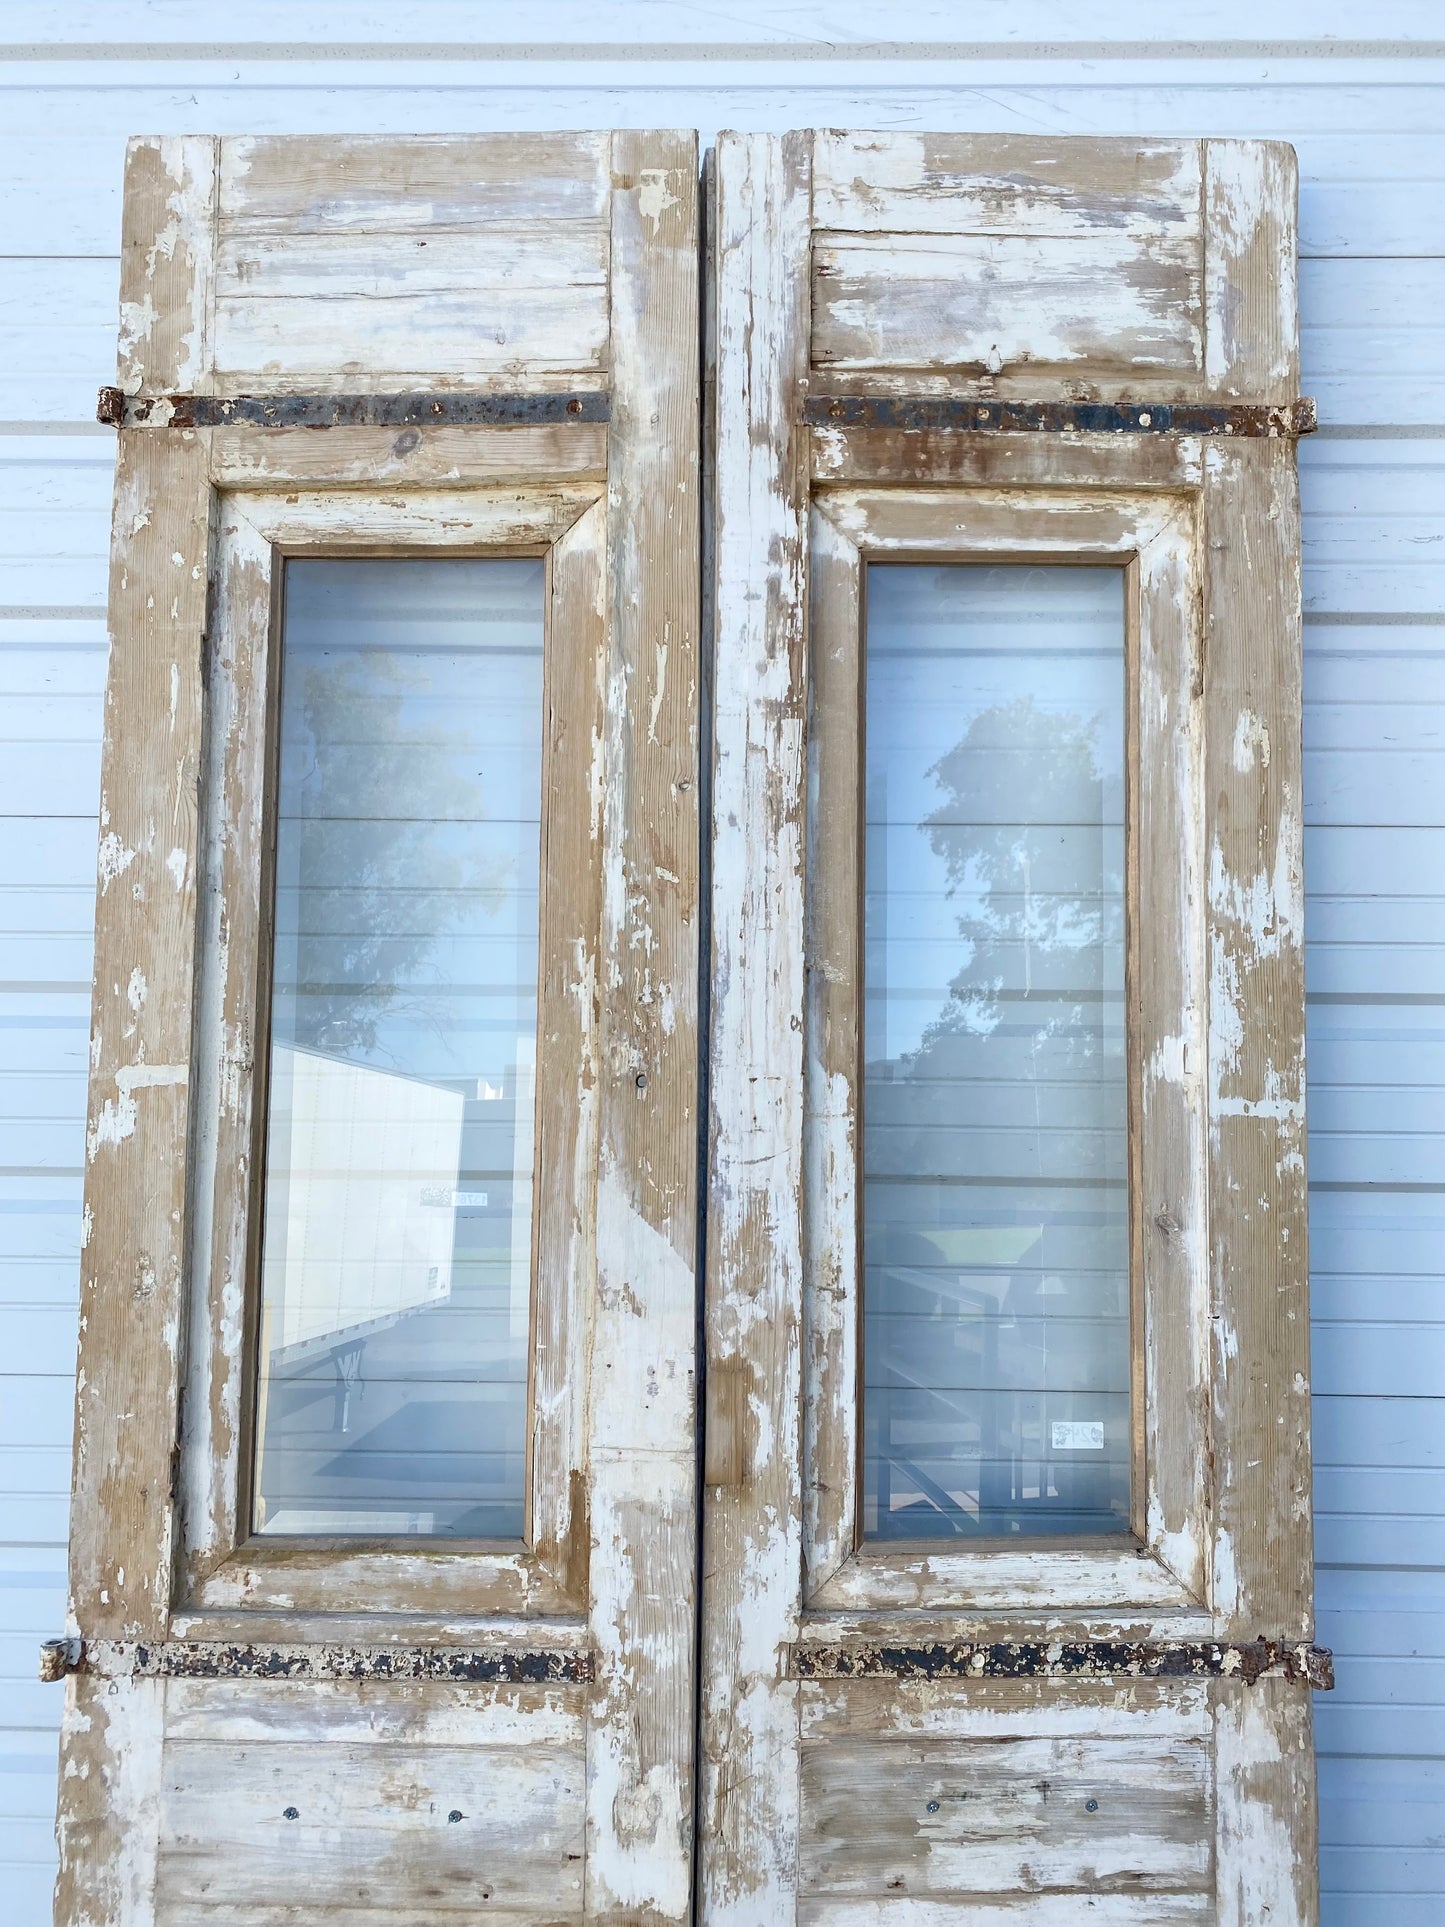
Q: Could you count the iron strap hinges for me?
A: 4